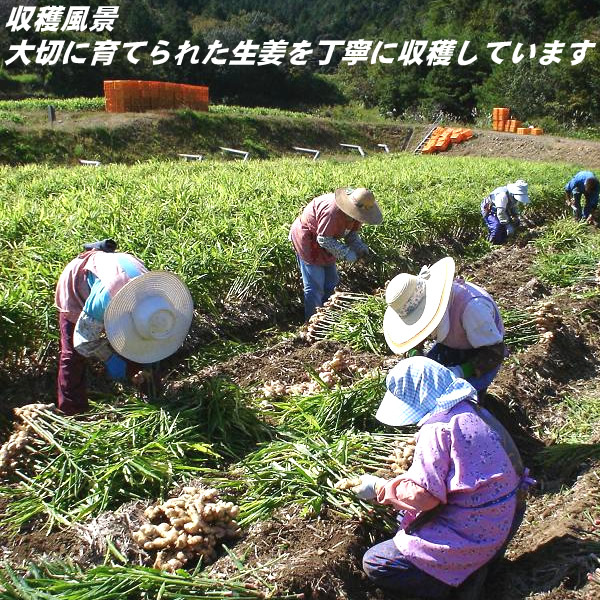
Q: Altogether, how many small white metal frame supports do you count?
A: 6